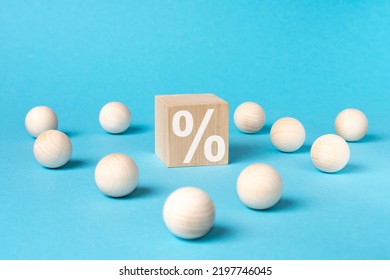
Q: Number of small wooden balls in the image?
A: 10